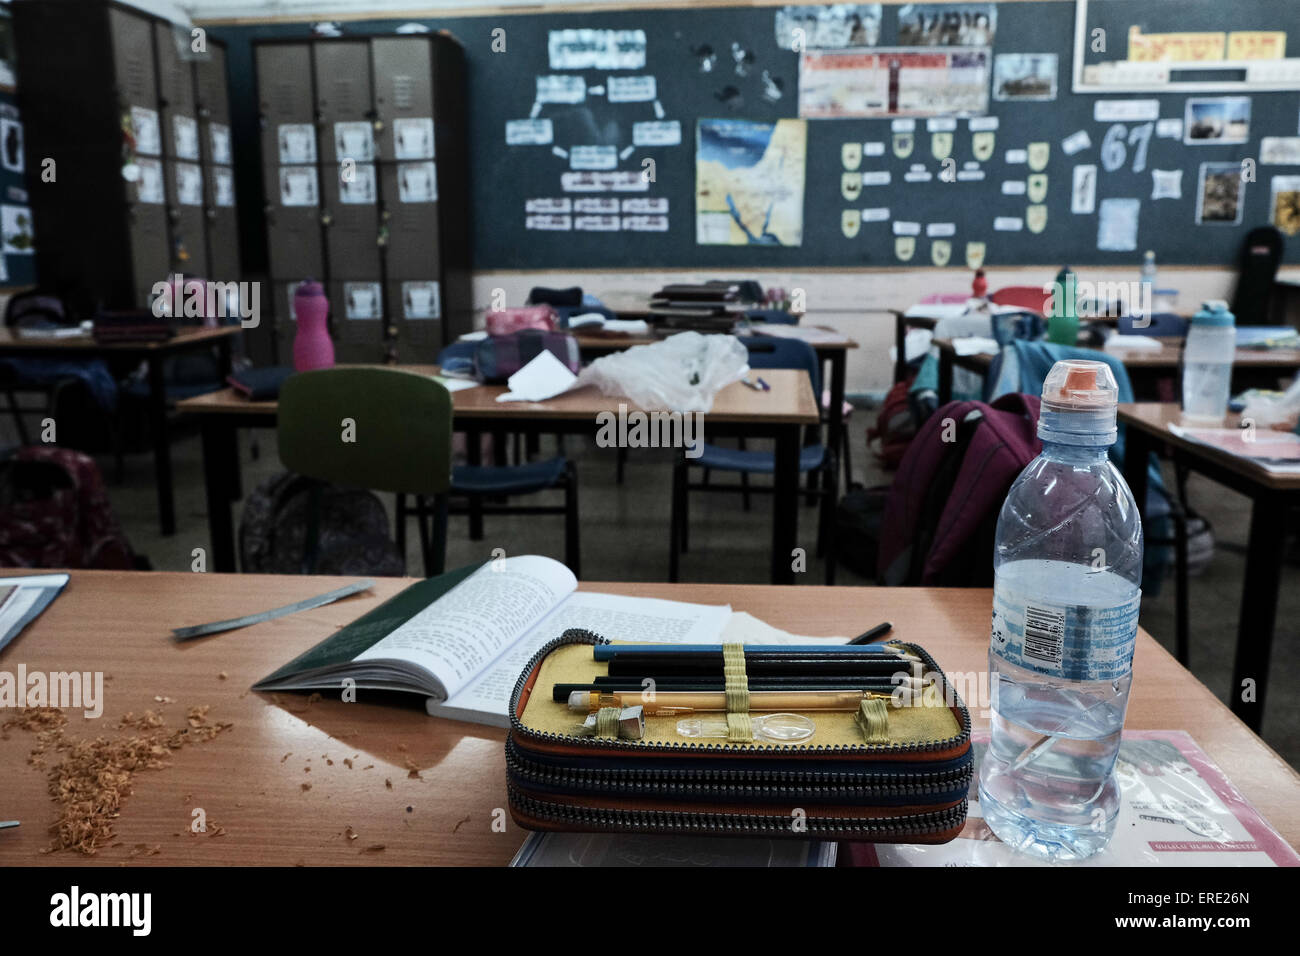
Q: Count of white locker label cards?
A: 15